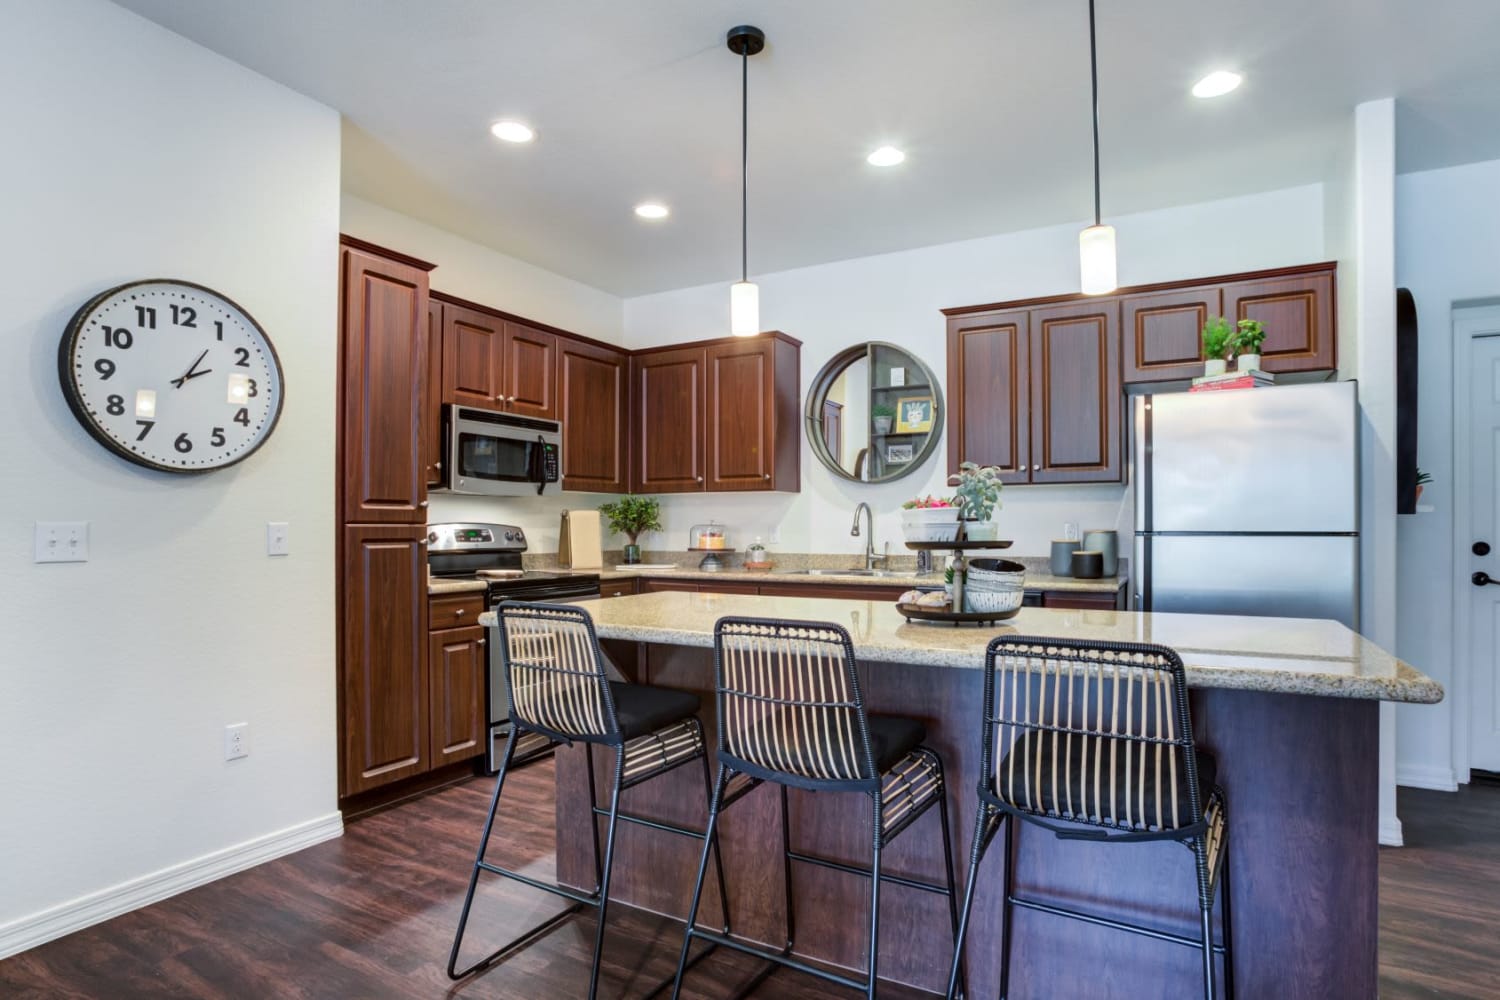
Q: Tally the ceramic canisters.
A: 3